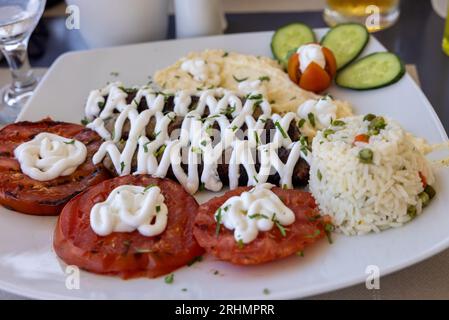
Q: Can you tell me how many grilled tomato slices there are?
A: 3